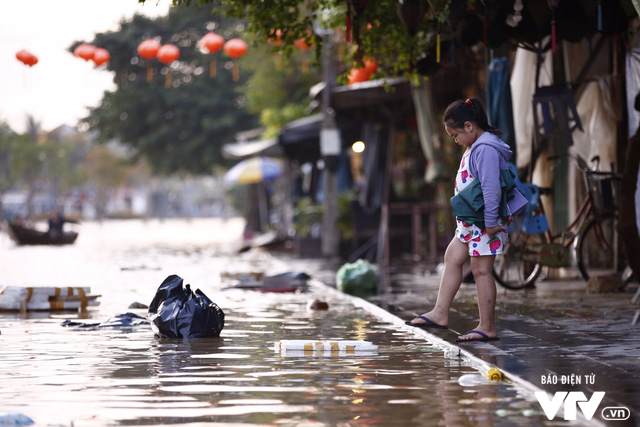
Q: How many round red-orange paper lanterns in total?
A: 12